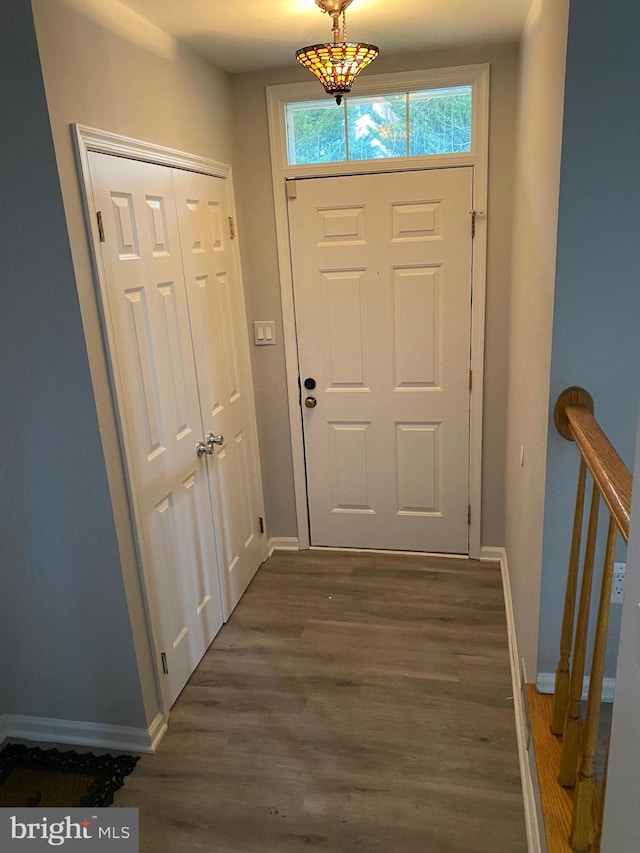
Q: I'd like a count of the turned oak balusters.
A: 3